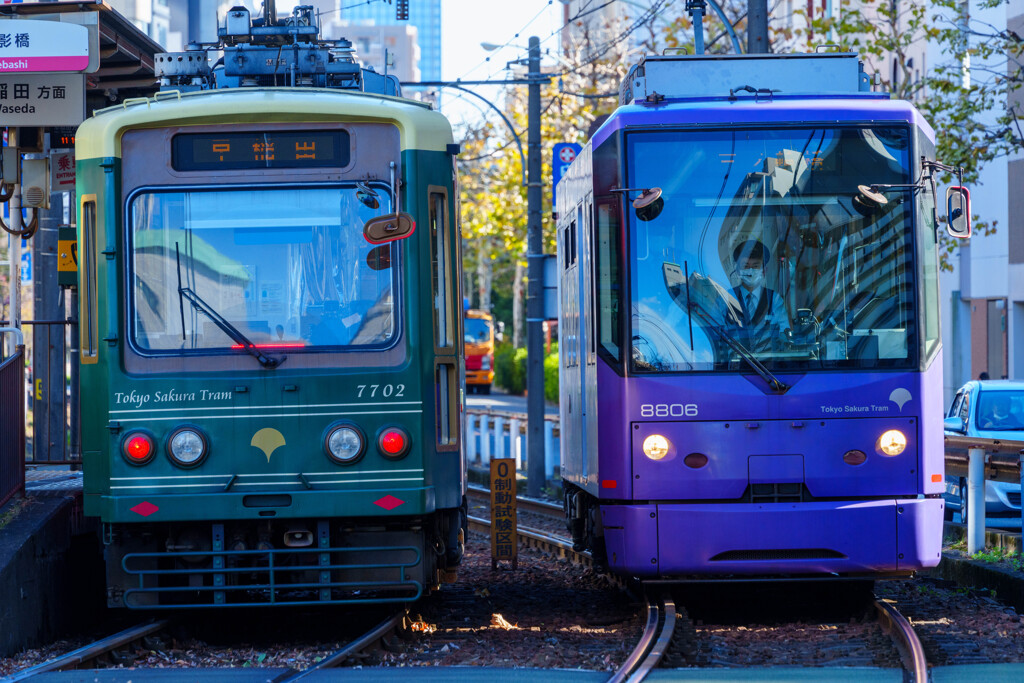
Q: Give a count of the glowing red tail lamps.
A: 2